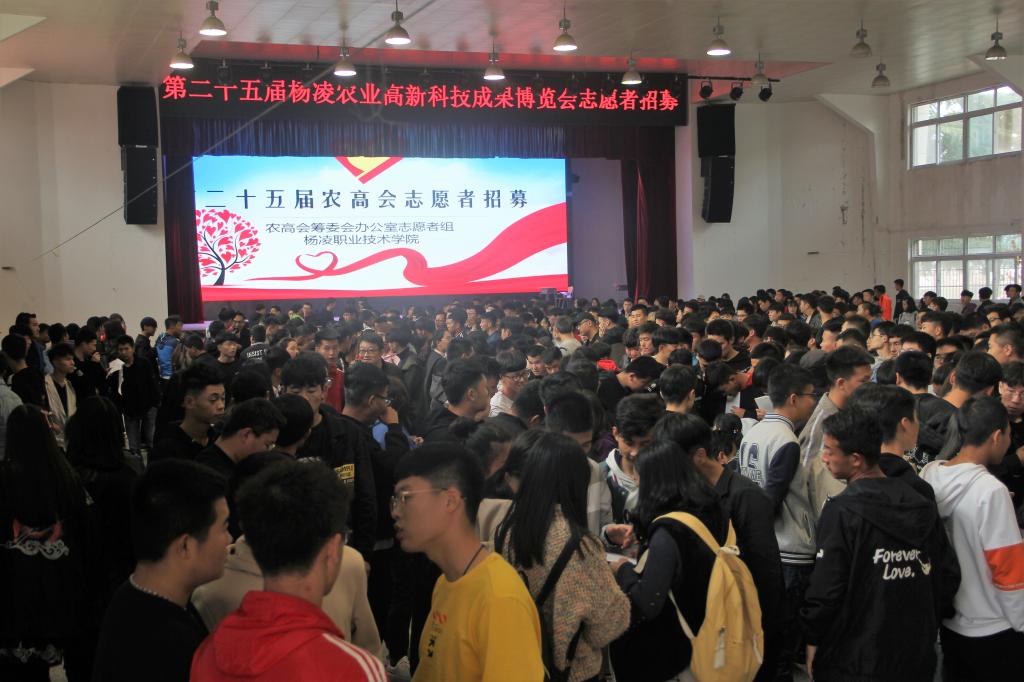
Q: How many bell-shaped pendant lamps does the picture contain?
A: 12